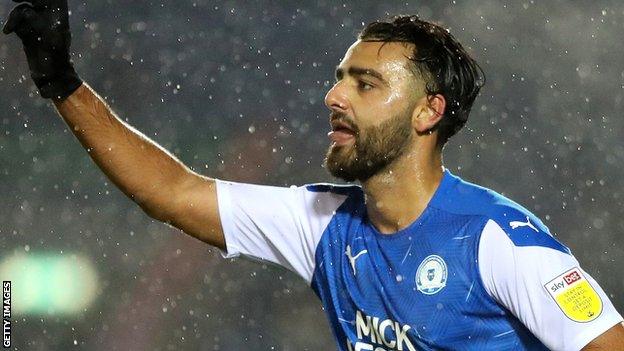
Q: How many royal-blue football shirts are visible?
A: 1